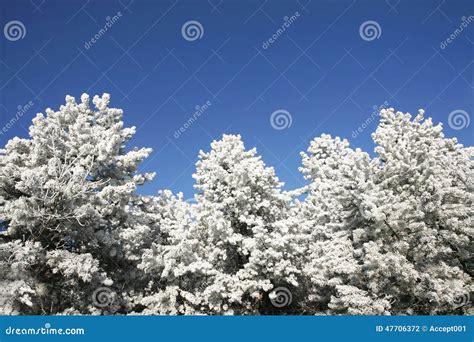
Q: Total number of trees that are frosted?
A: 4